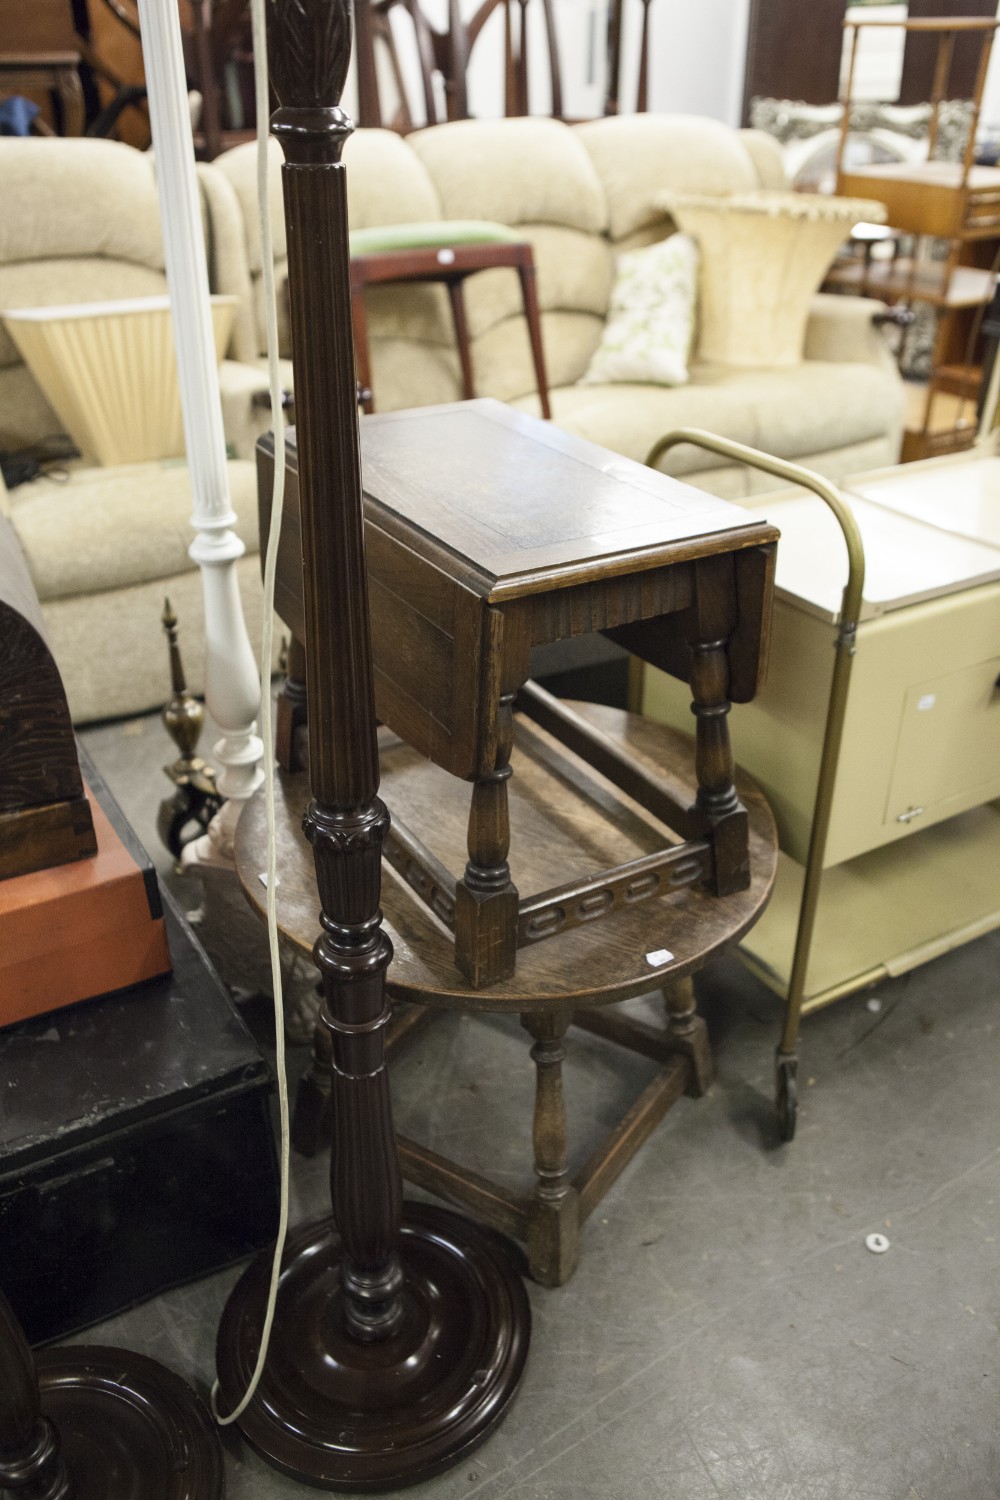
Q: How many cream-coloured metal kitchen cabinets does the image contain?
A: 1